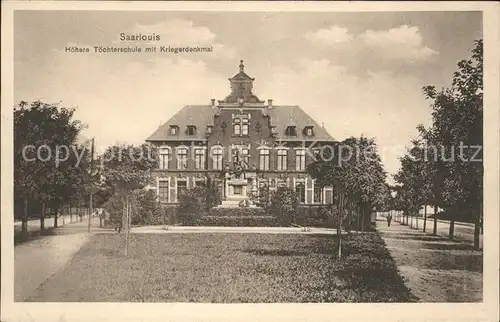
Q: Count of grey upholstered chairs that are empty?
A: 0